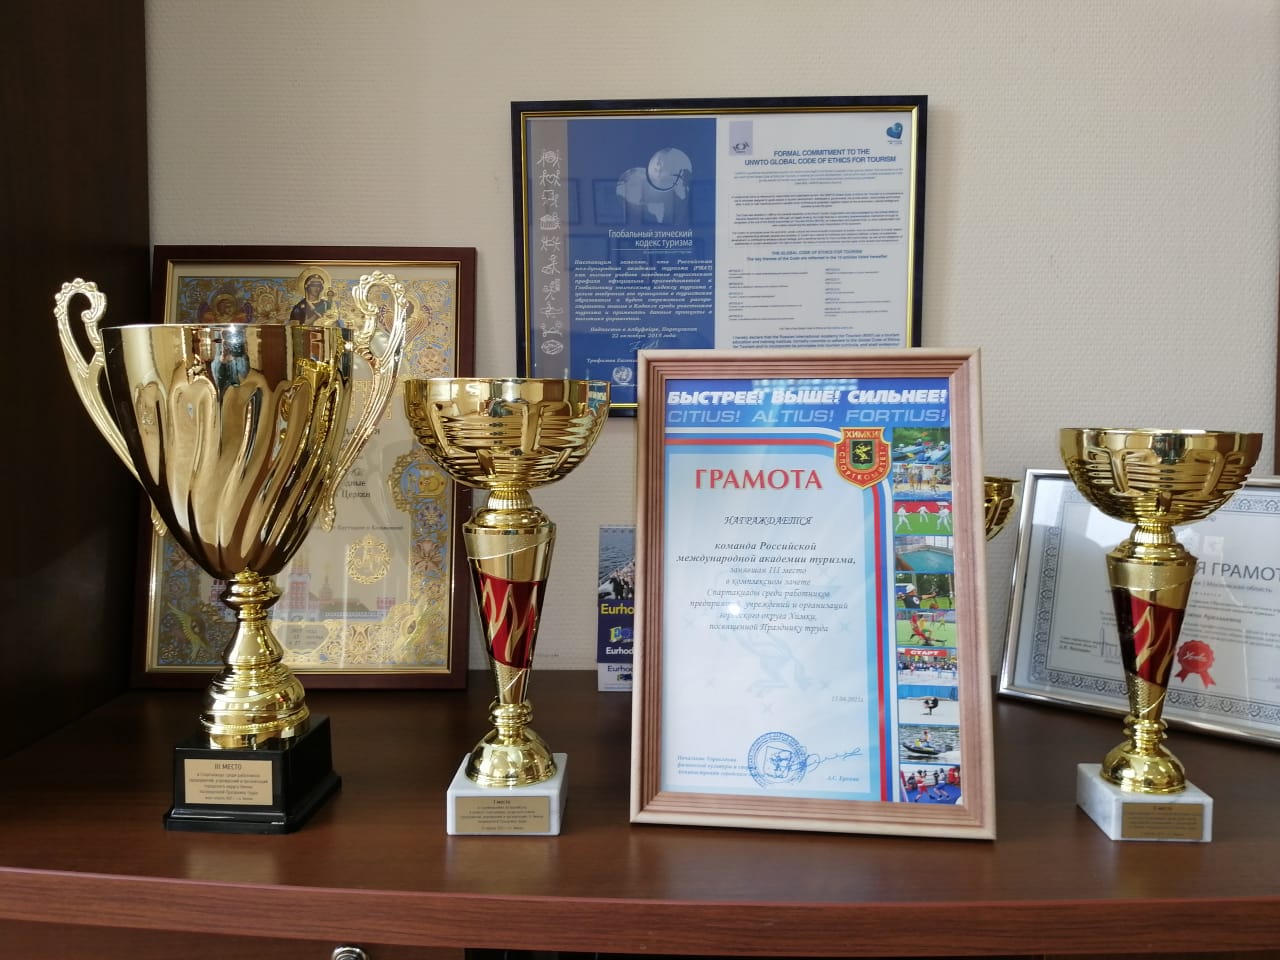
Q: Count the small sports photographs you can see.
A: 10